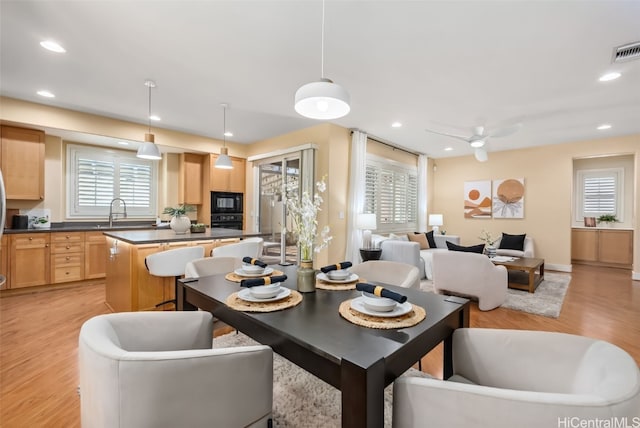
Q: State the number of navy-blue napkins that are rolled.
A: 4